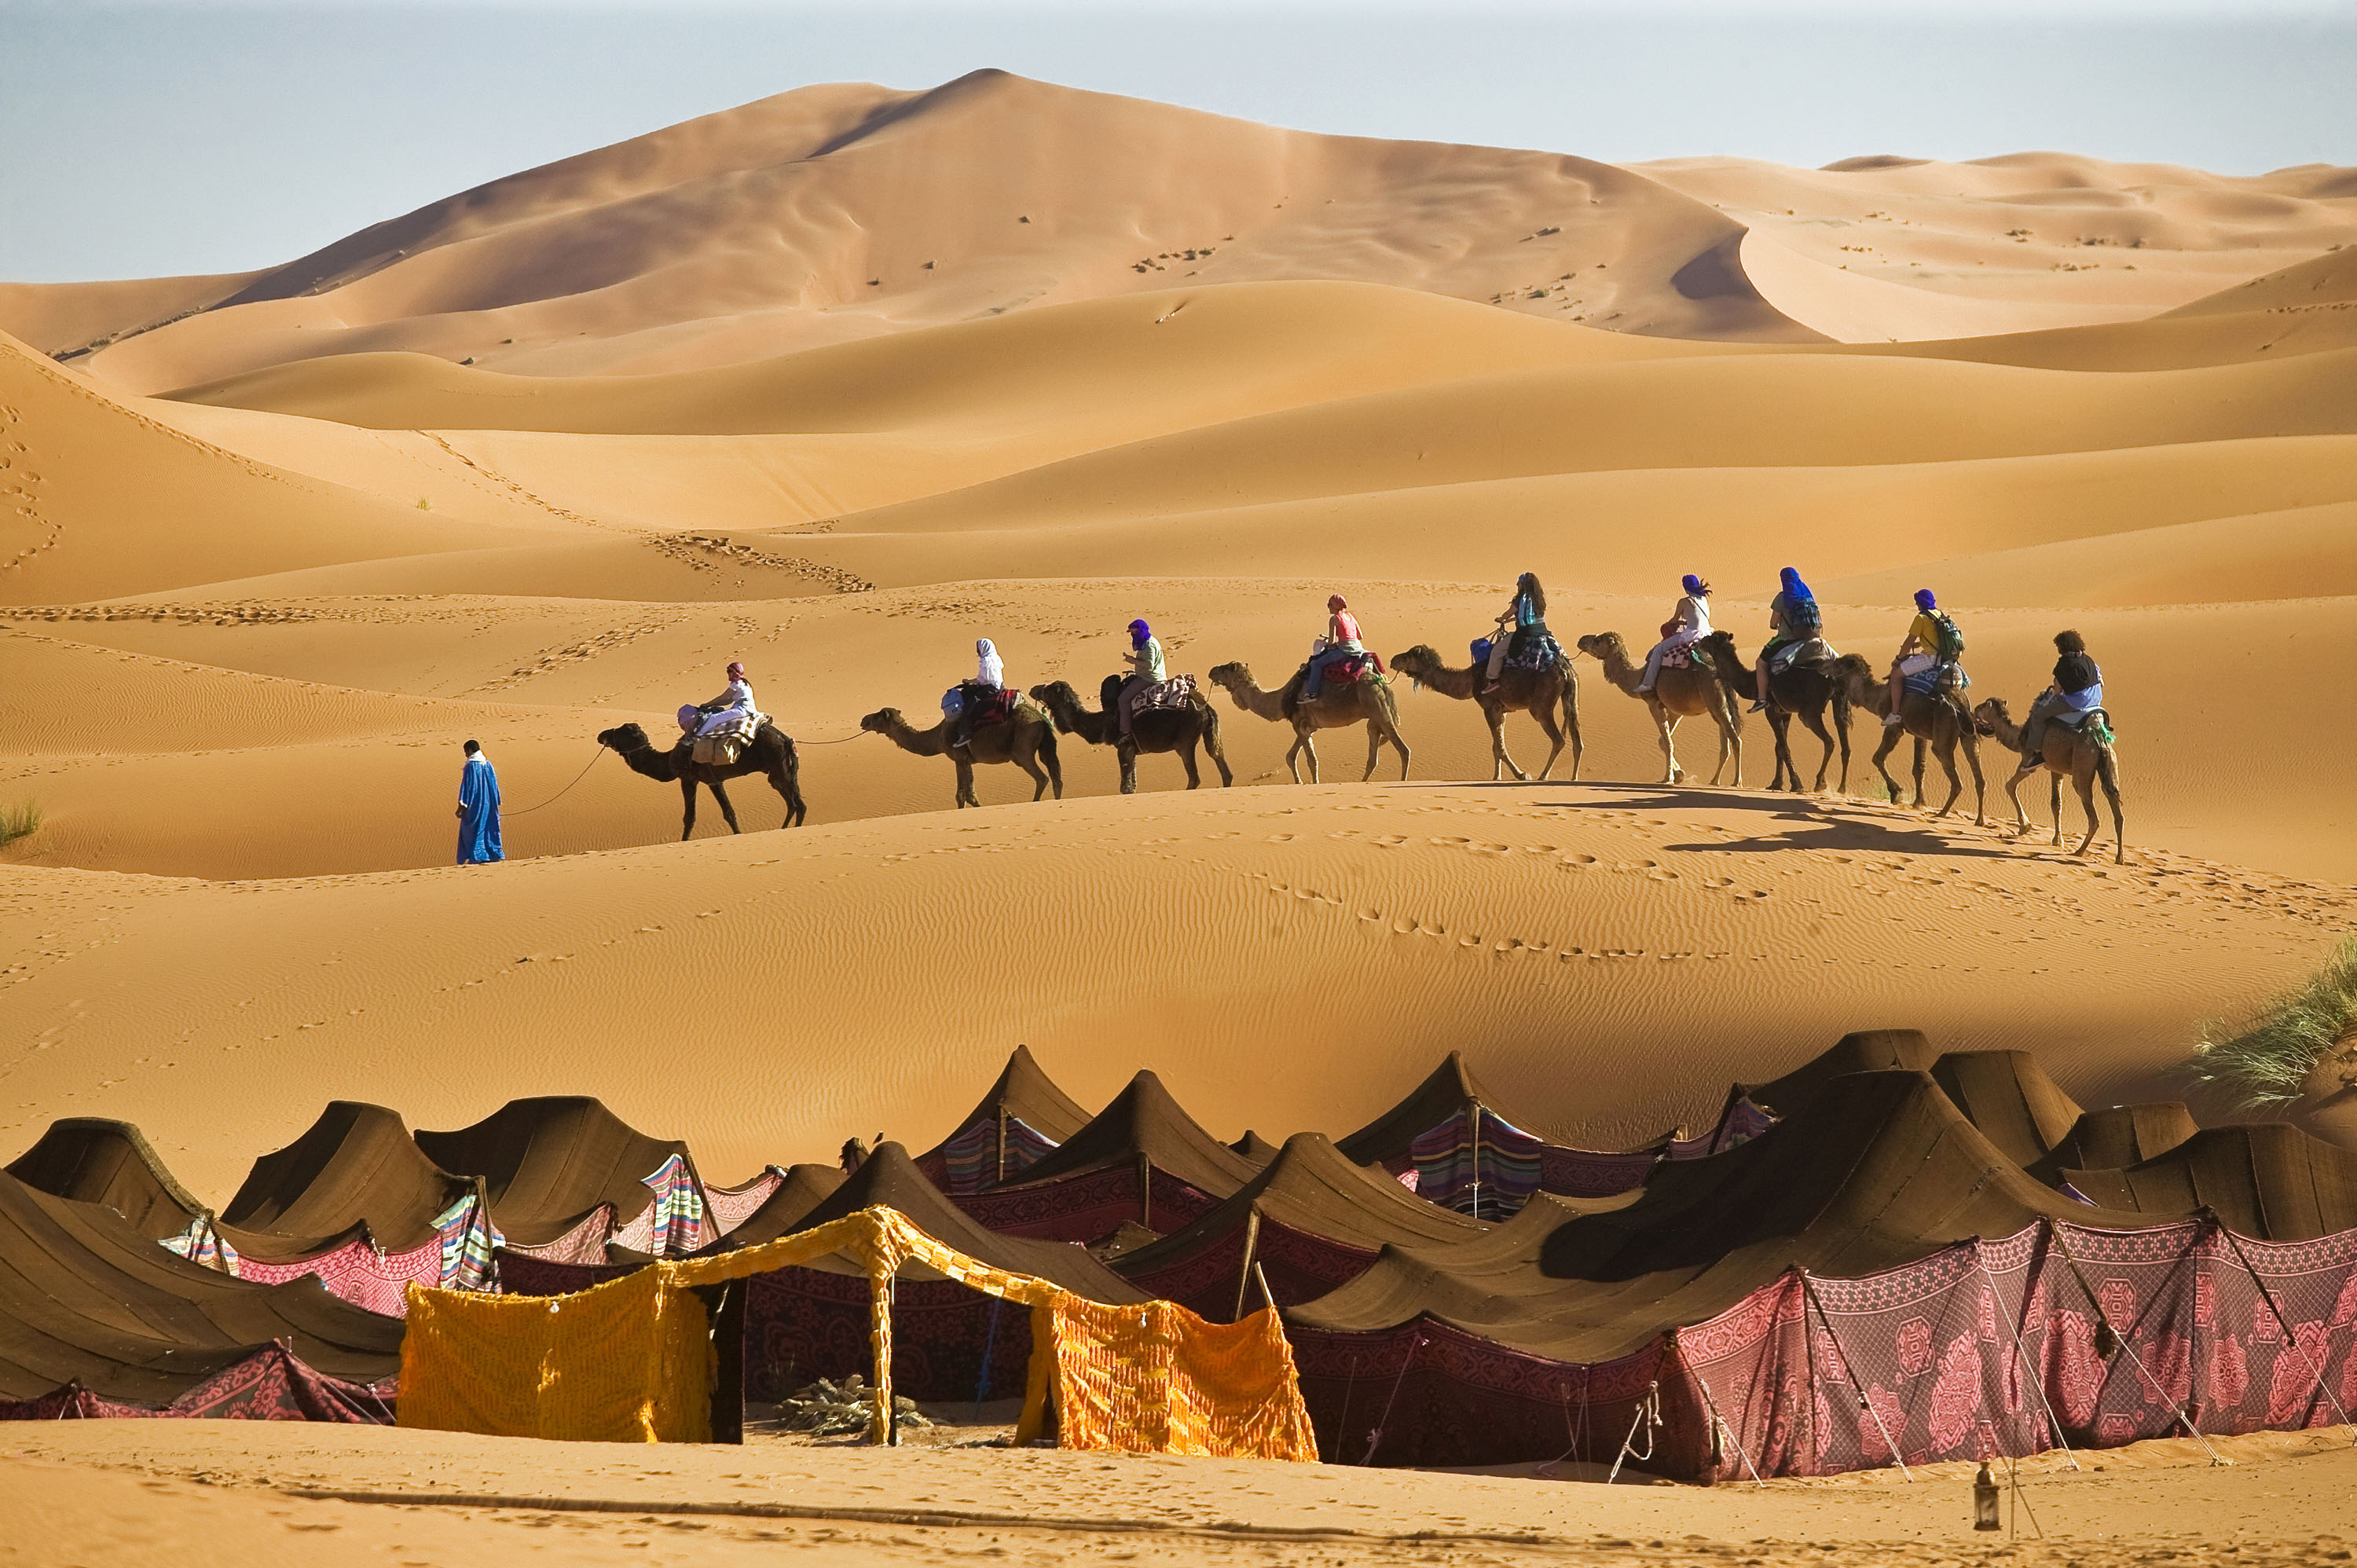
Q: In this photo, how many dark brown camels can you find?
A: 3